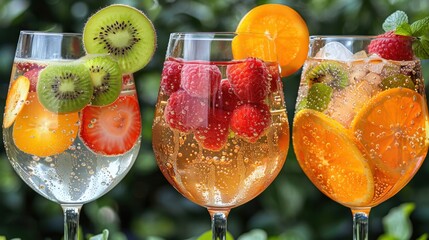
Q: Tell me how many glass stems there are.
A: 3